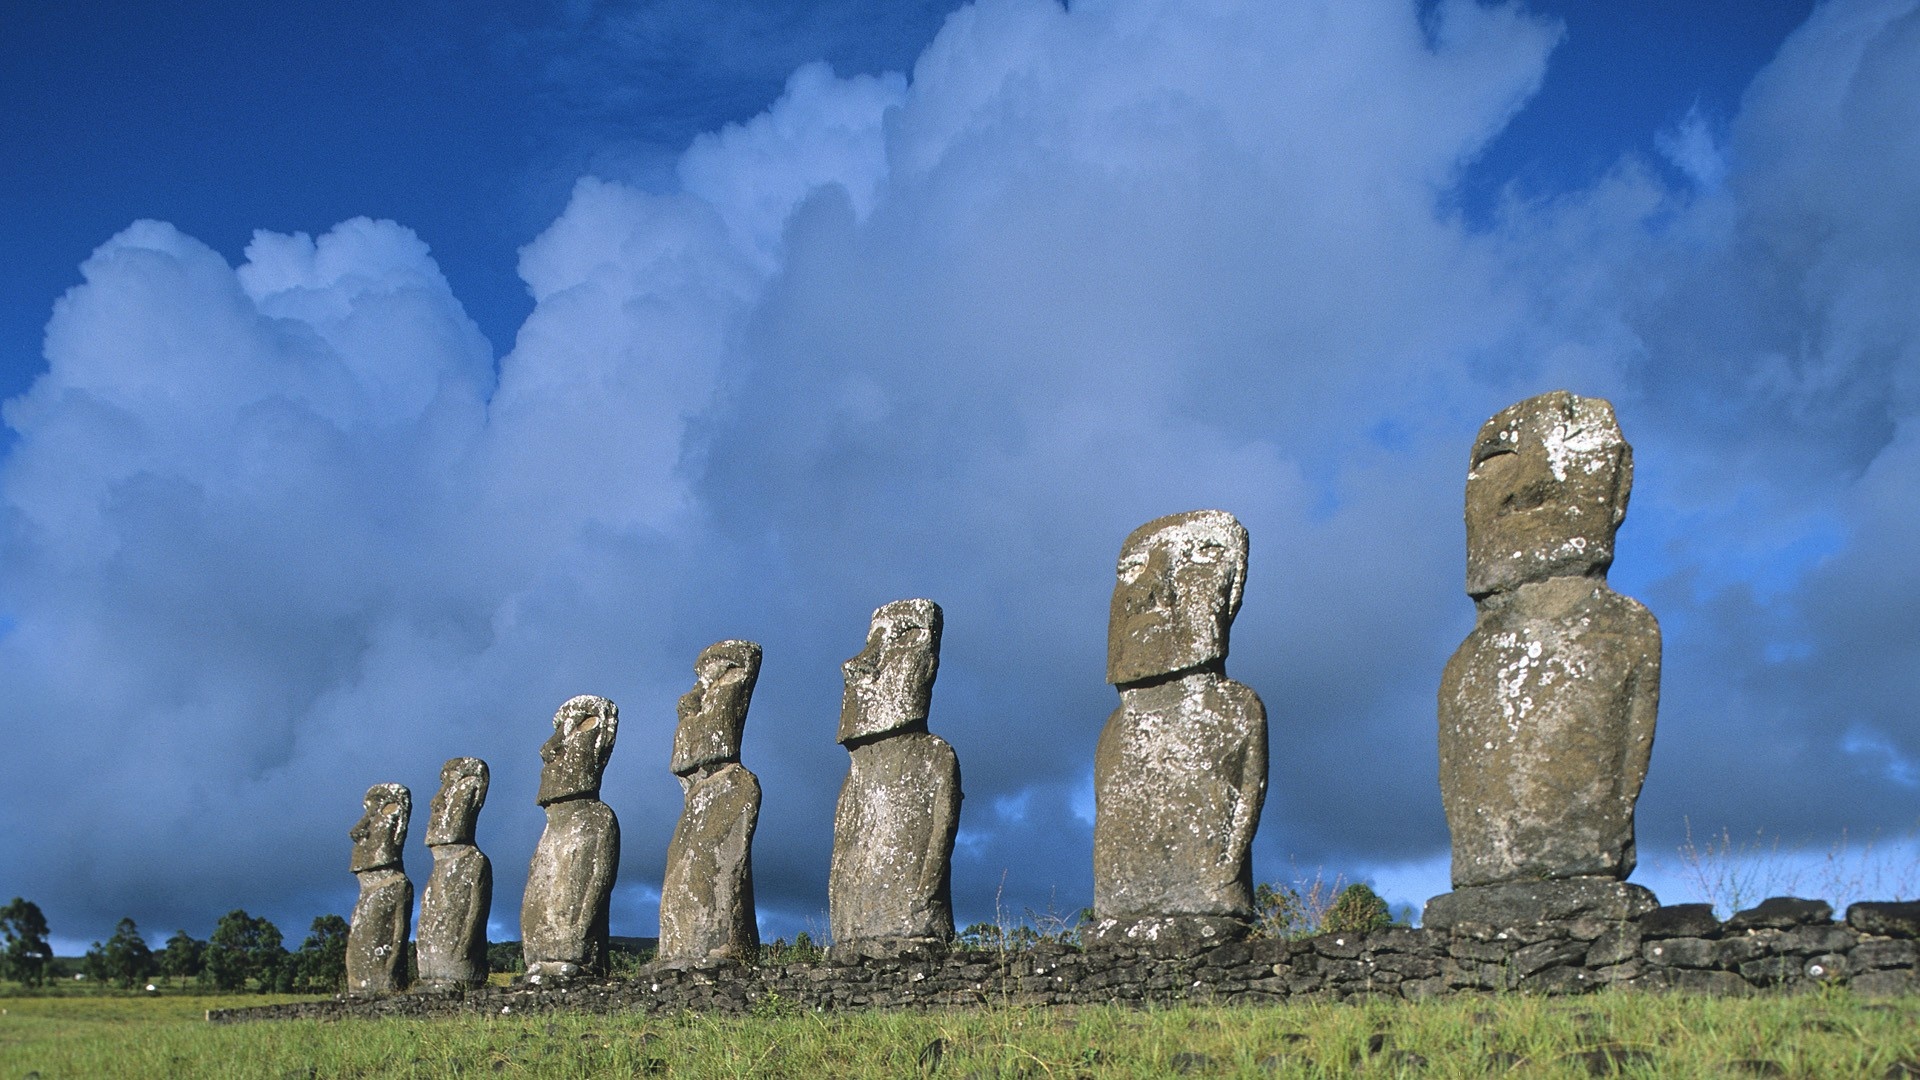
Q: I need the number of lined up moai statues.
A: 7